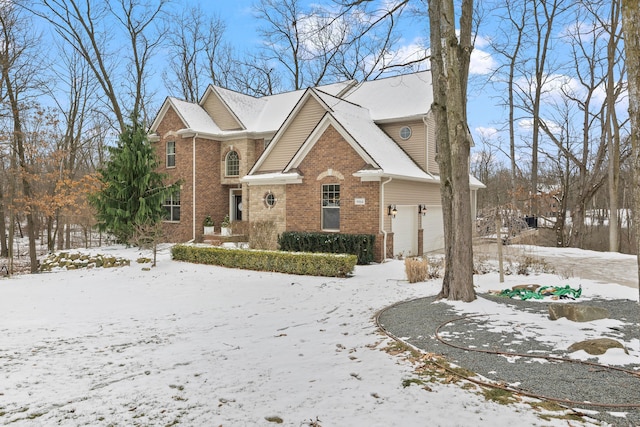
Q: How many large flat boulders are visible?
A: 2